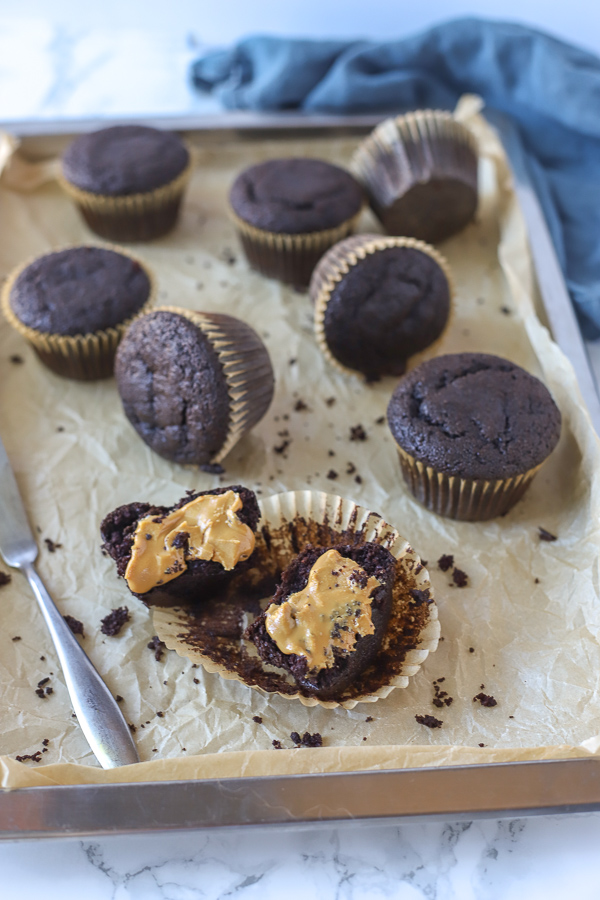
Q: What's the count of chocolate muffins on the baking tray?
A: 8